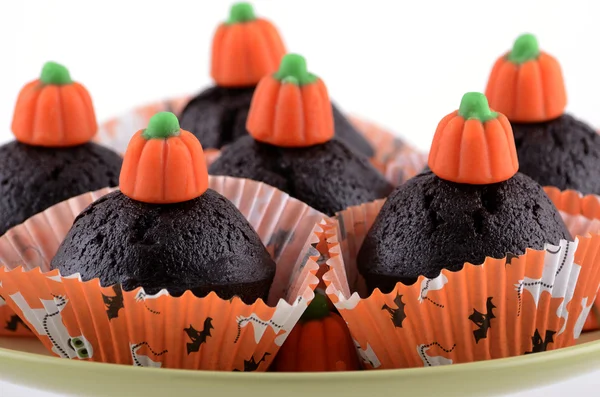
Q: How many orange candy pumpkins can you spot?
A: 7